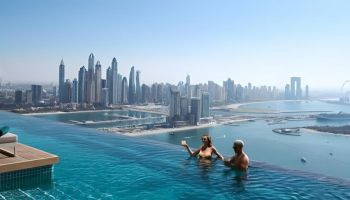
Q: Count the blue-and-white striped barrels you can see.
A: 0